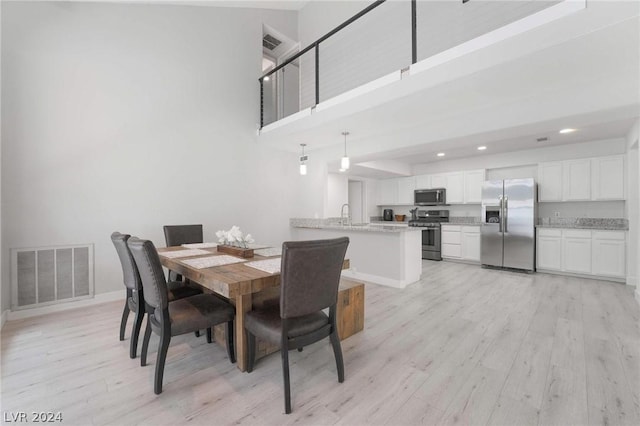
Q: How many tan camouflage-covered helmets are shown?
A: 0